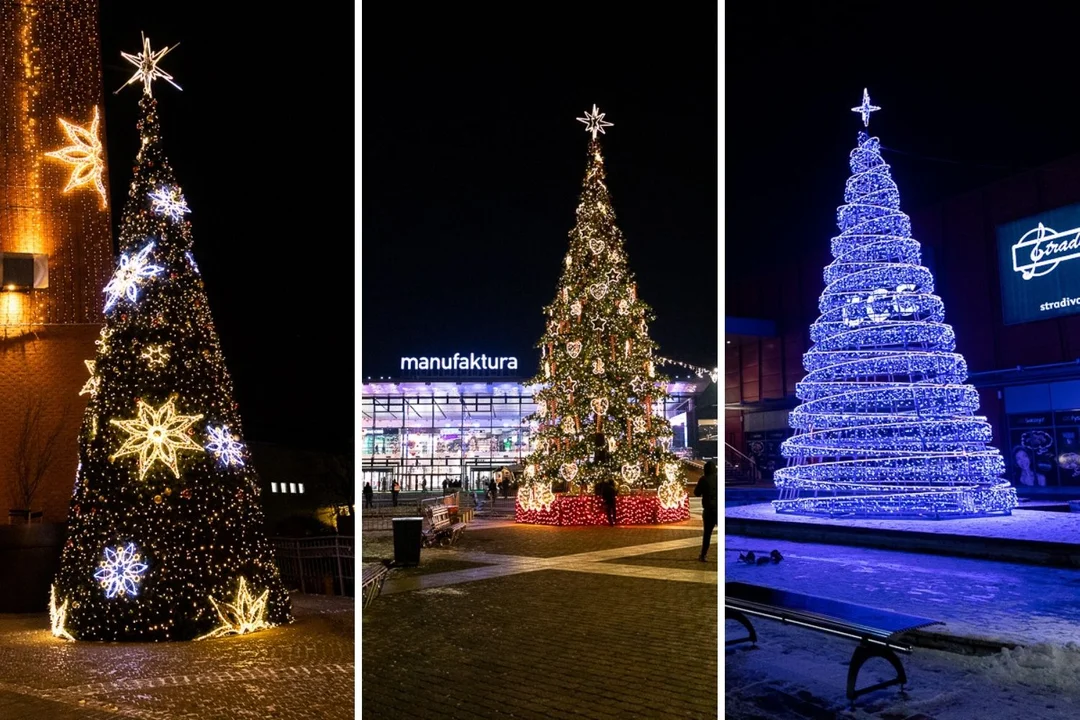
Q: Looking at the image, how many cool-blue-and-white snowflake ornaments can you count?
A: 4